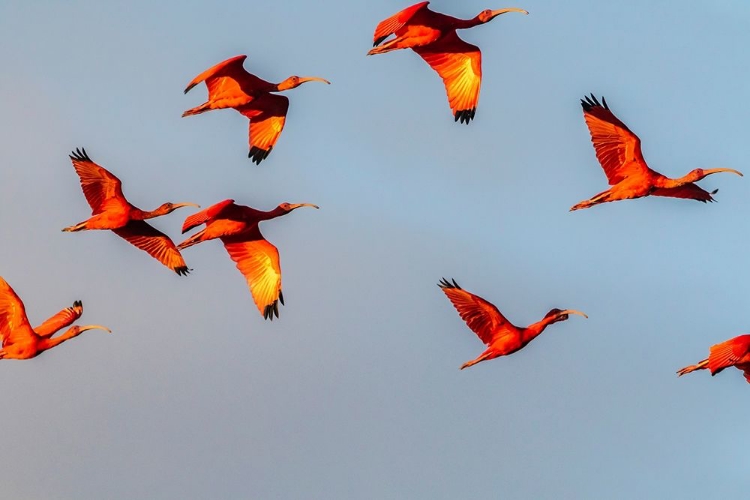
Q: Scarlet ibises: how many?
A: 8